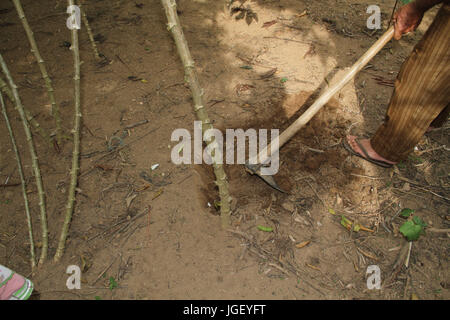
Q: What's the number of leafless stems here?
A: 7